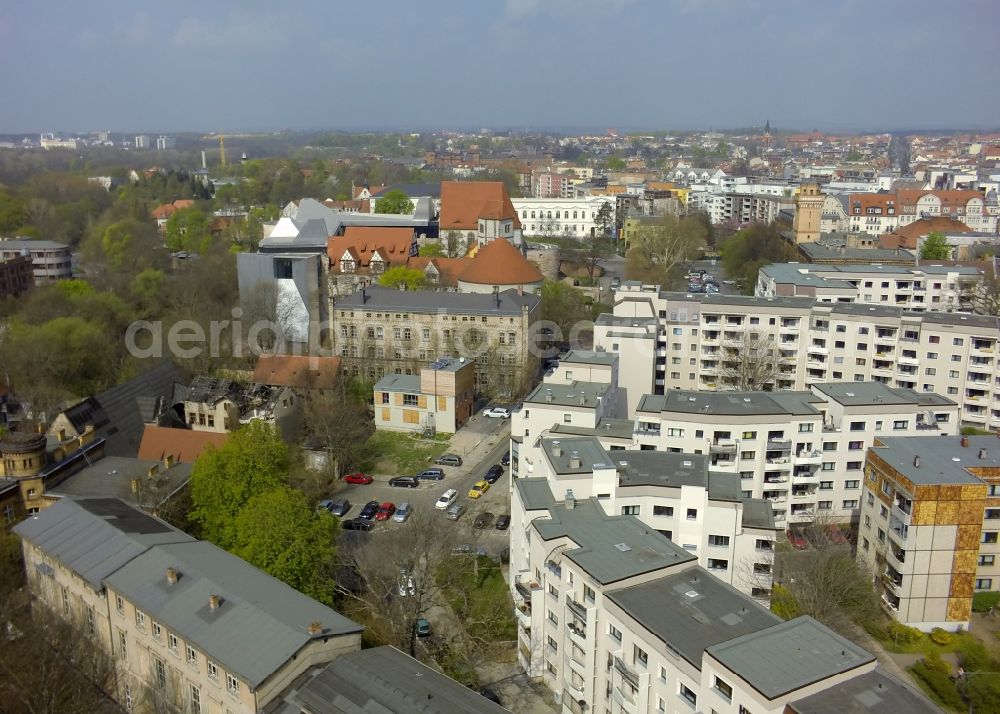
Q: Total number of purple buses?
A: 0